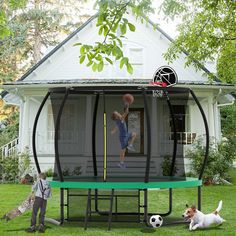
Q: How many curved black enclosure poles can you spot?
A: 6